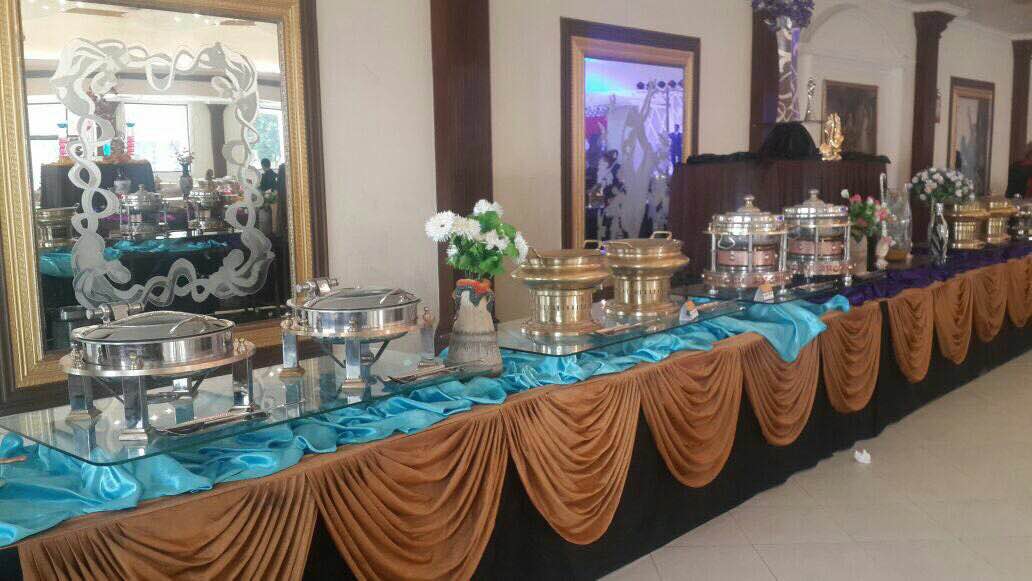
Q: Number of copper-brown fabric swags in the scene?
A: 10